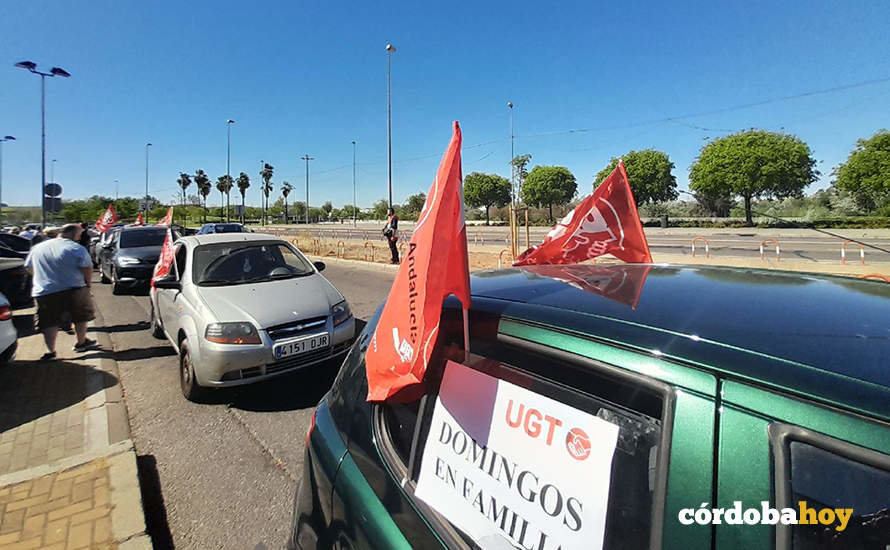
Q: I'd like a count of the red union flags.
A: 6